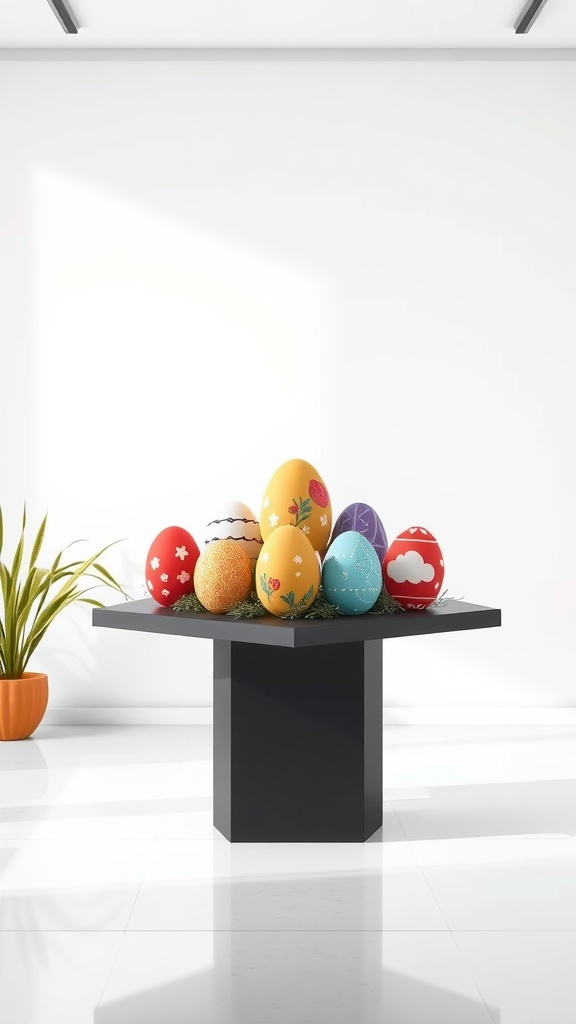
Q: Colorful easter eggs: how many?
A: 8